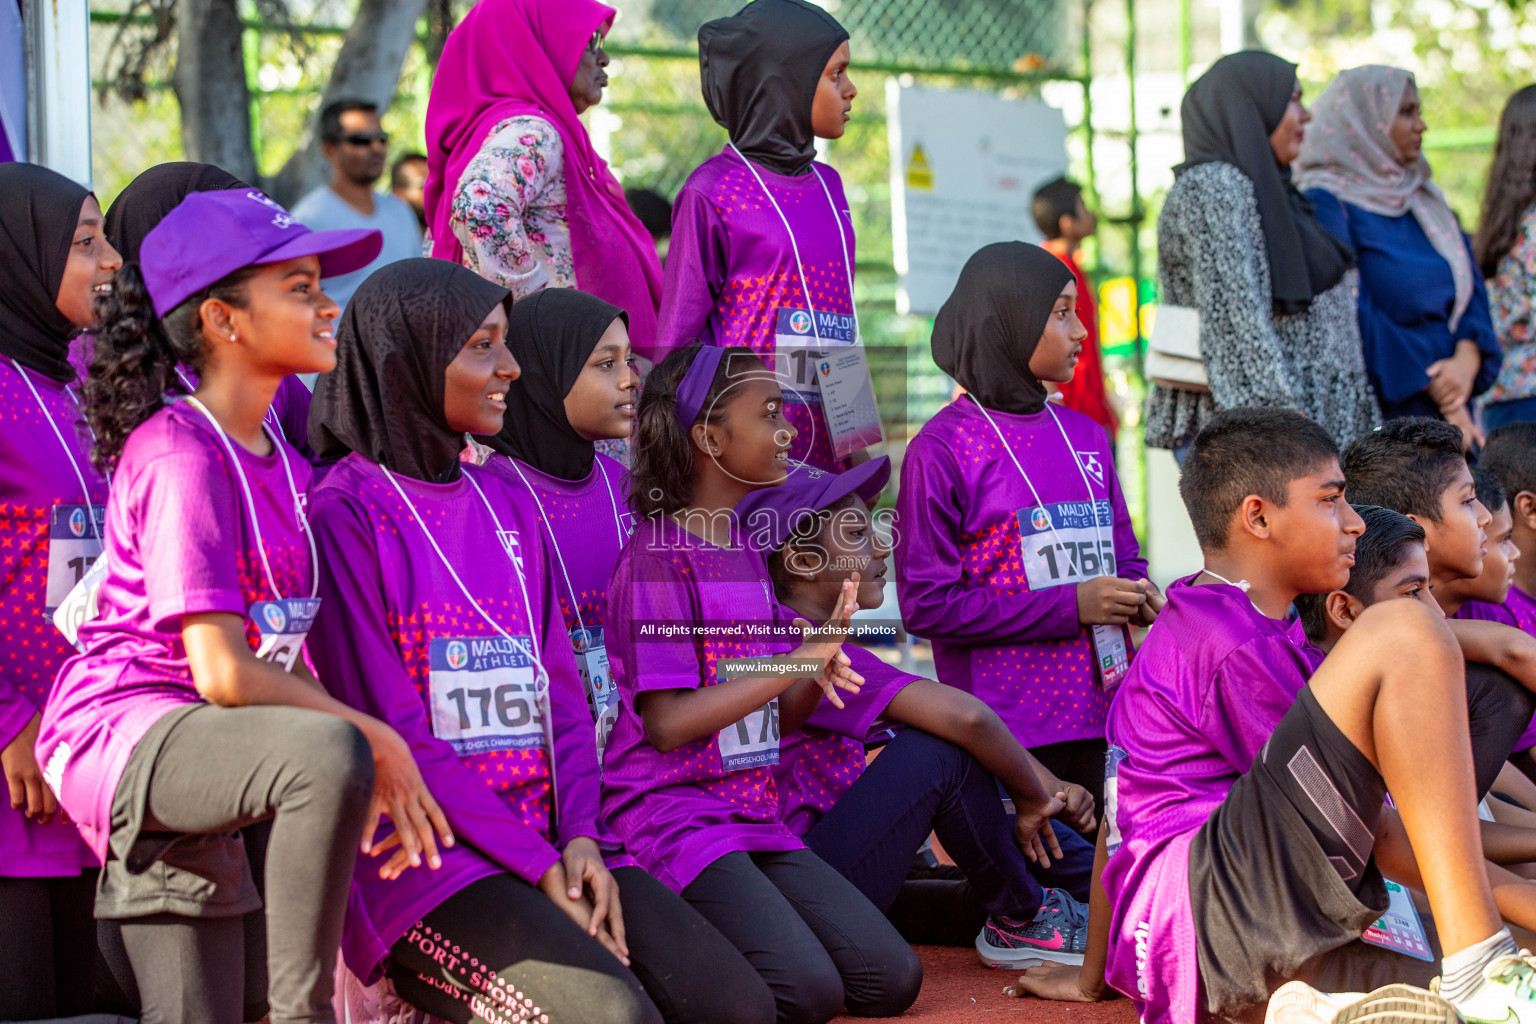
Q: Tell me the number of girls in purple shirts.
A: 9